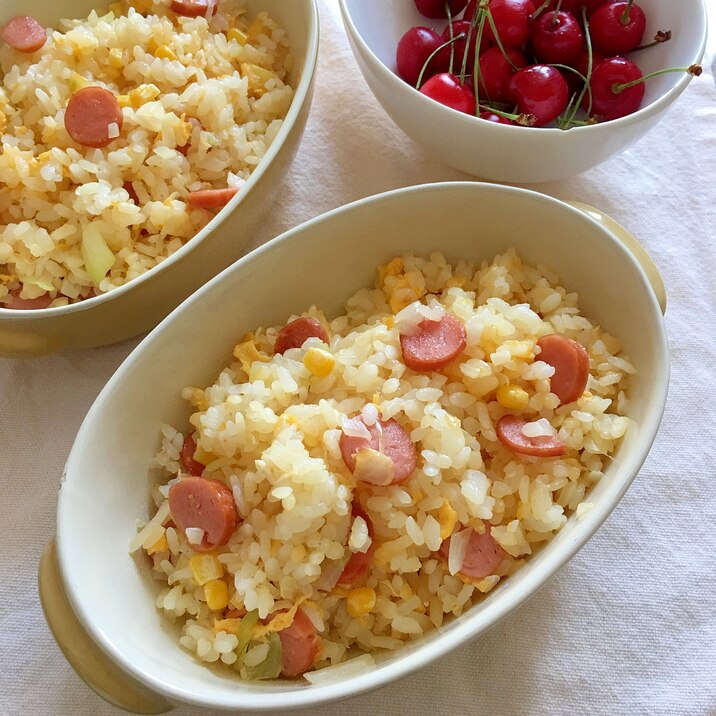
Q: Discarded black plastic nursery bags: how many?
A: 0